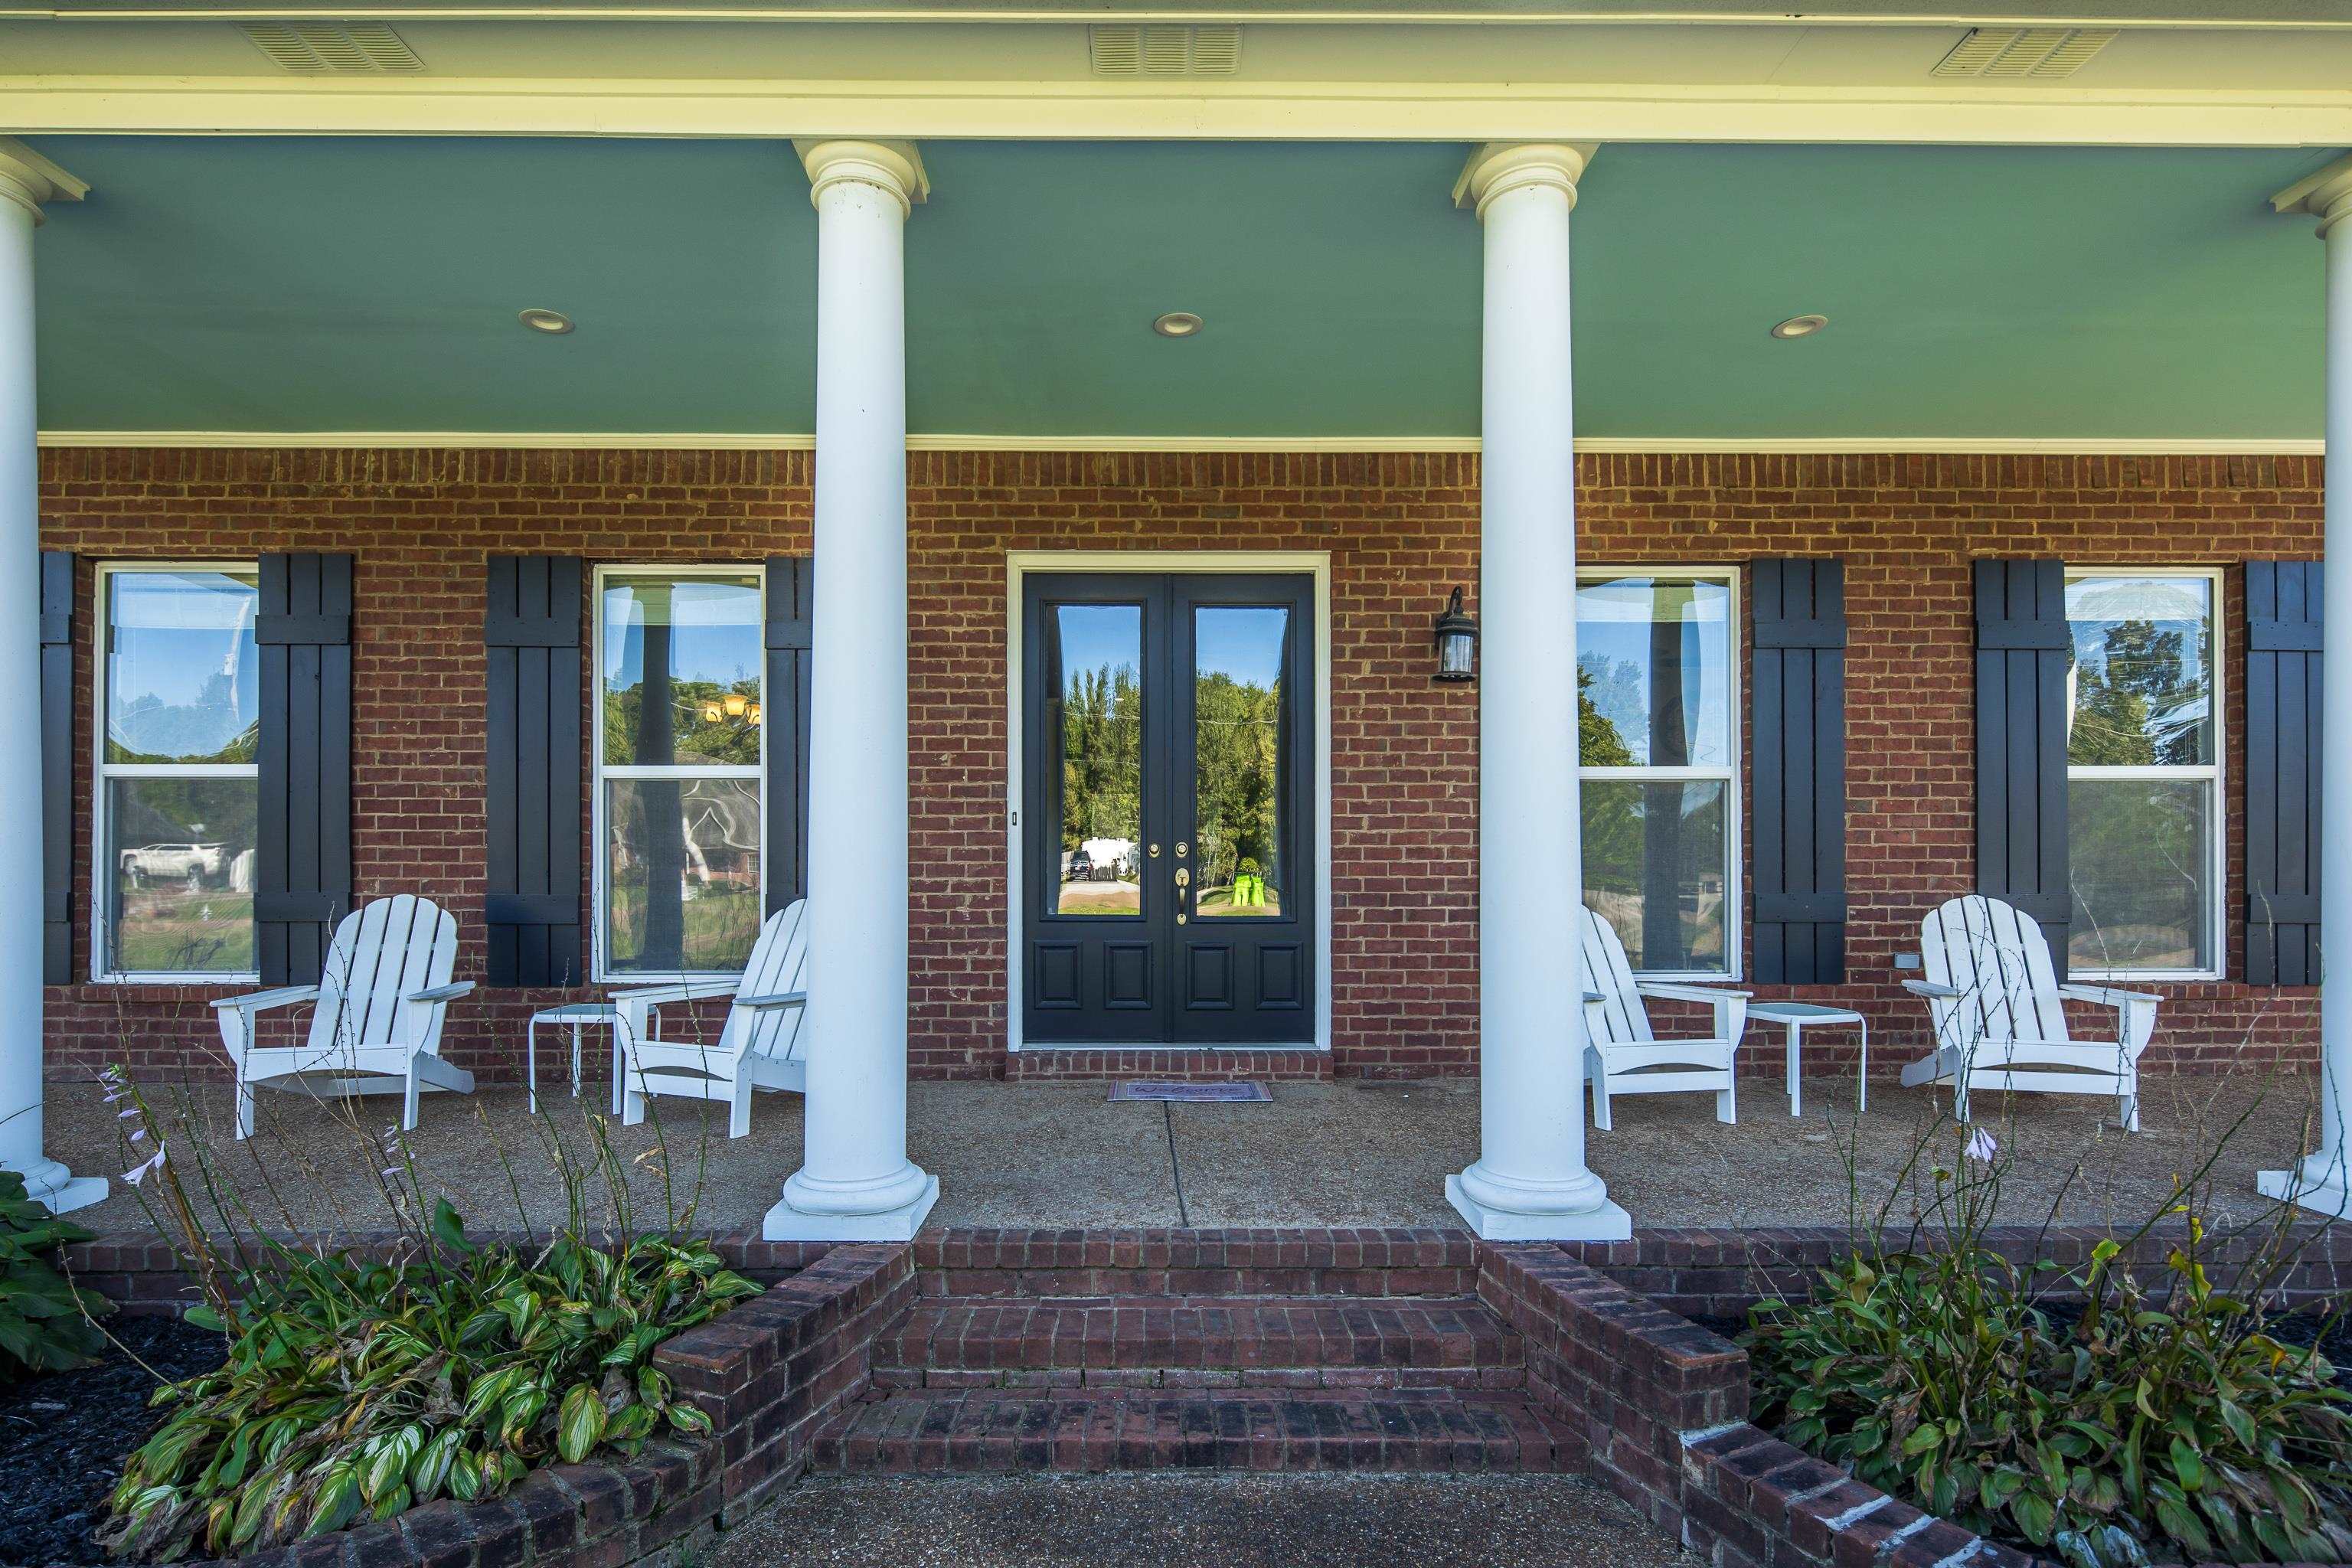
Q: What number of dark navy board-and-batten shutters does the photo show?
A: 7